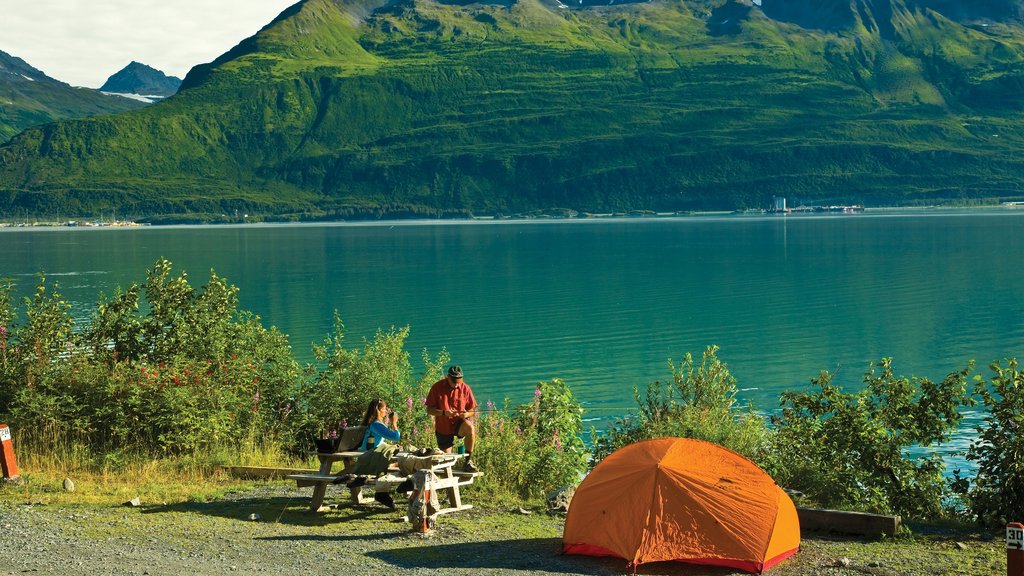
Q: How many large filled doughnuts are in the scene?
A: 0